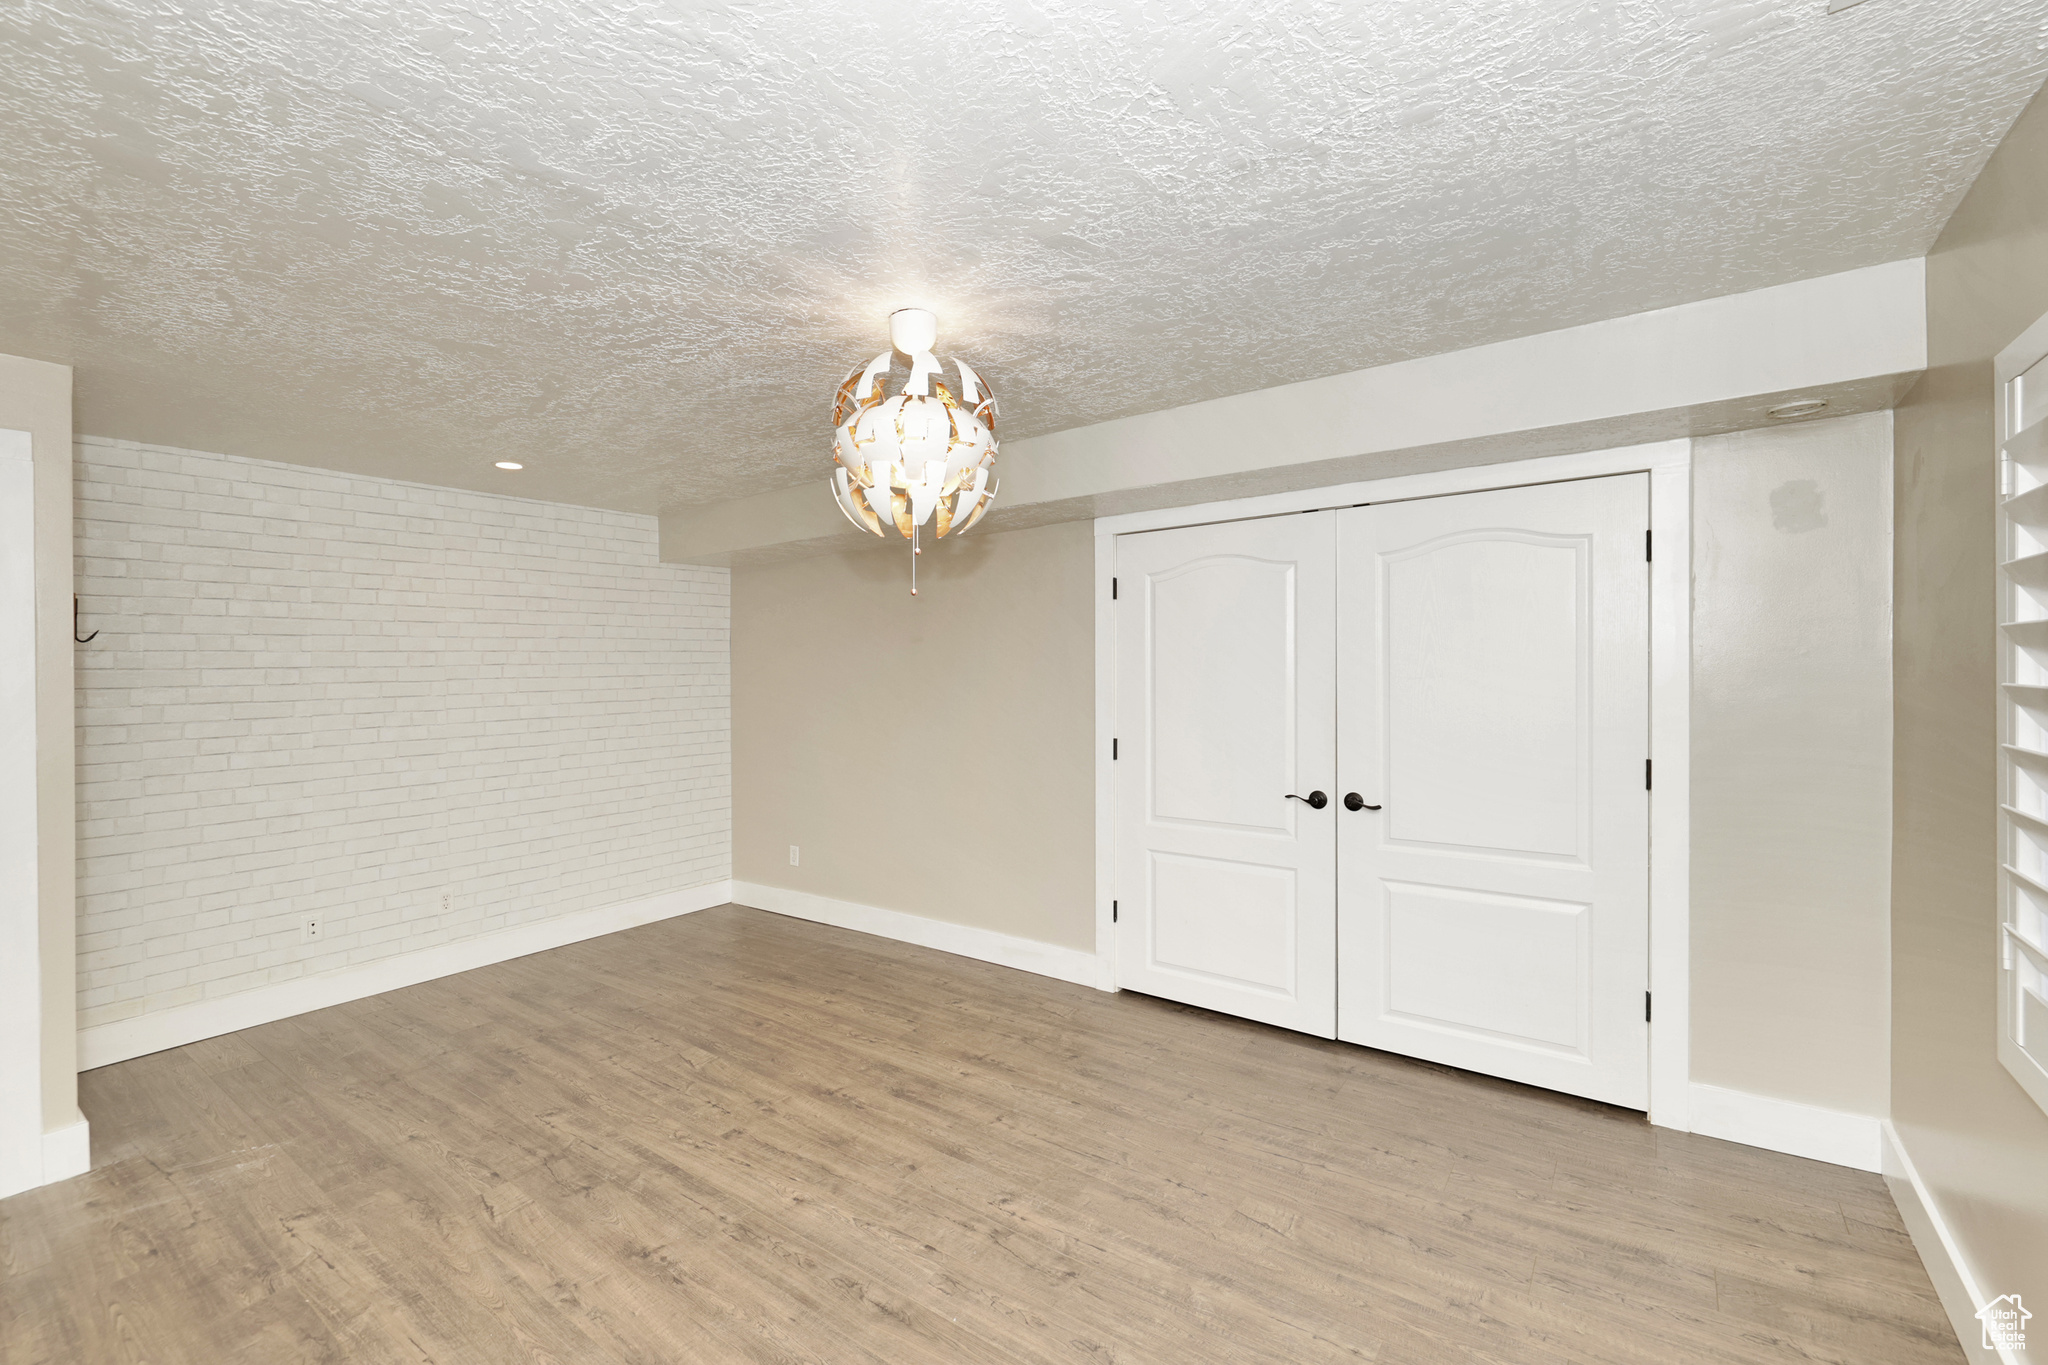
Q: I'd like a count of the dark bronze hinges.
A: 6